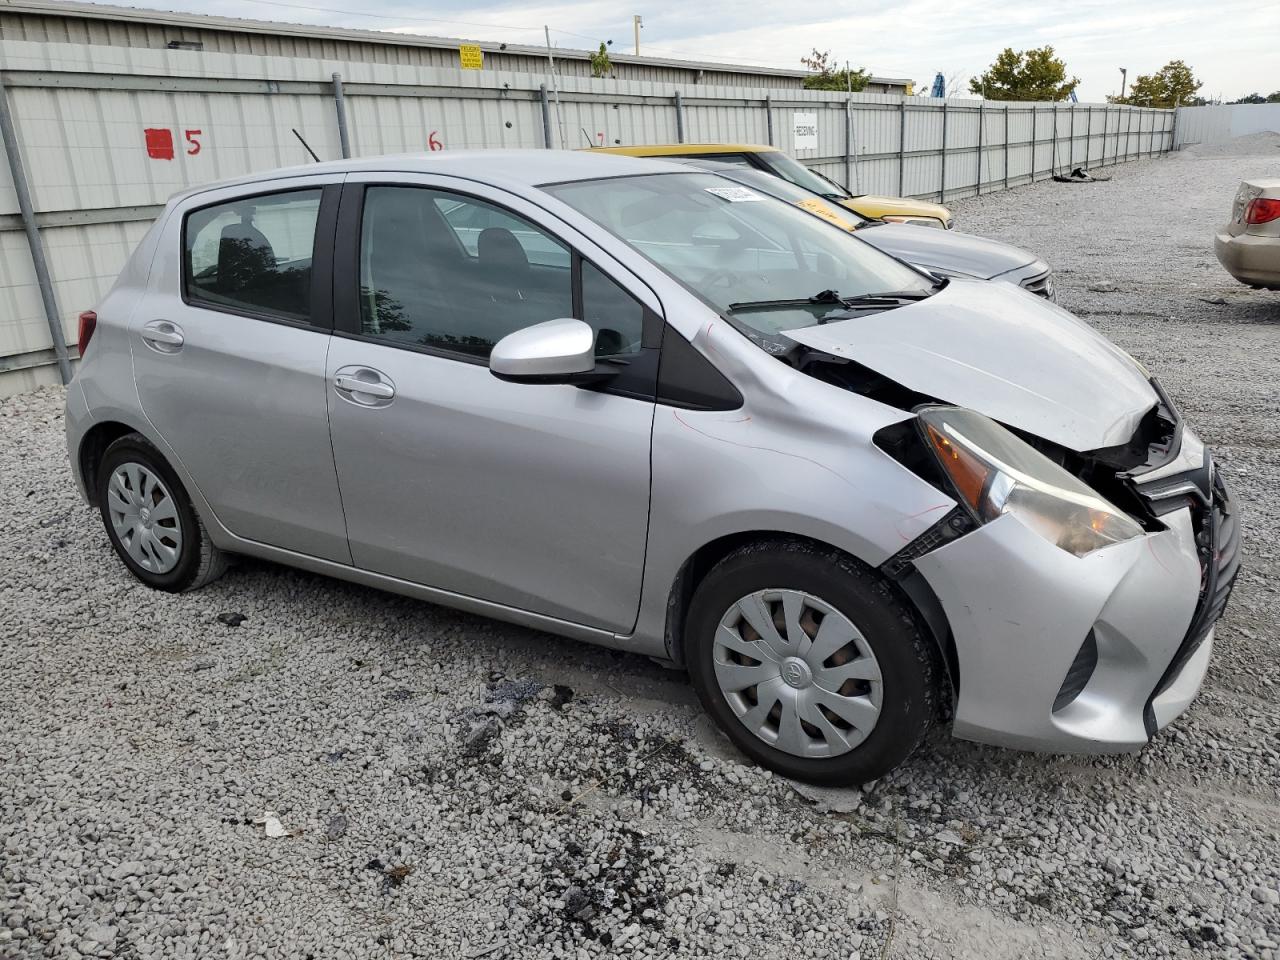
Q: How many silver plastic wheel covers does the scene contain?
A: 2